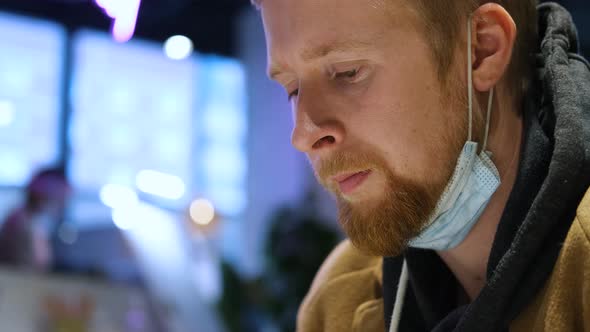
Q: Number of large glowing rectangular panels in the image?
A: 3